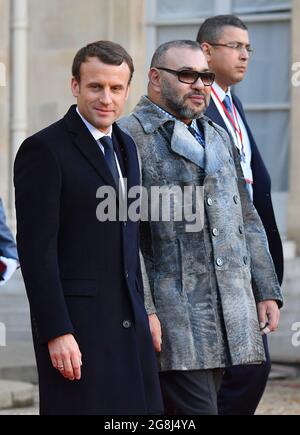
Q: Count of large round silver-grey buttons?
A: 6